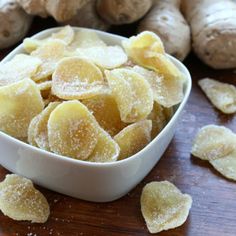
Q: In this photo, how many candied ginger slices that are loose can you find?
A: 5